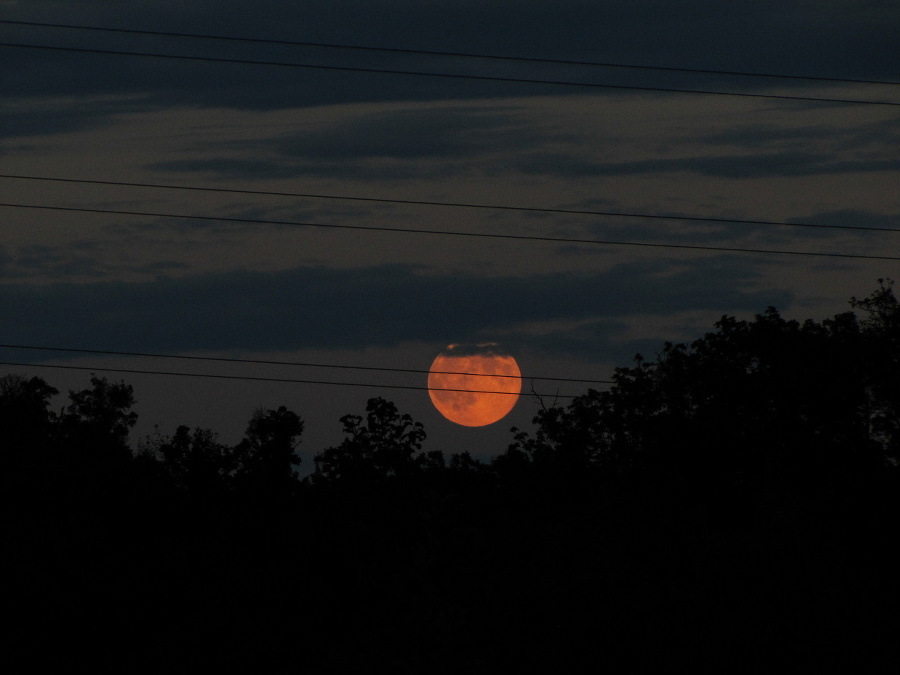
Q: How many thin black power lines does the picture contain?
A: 6